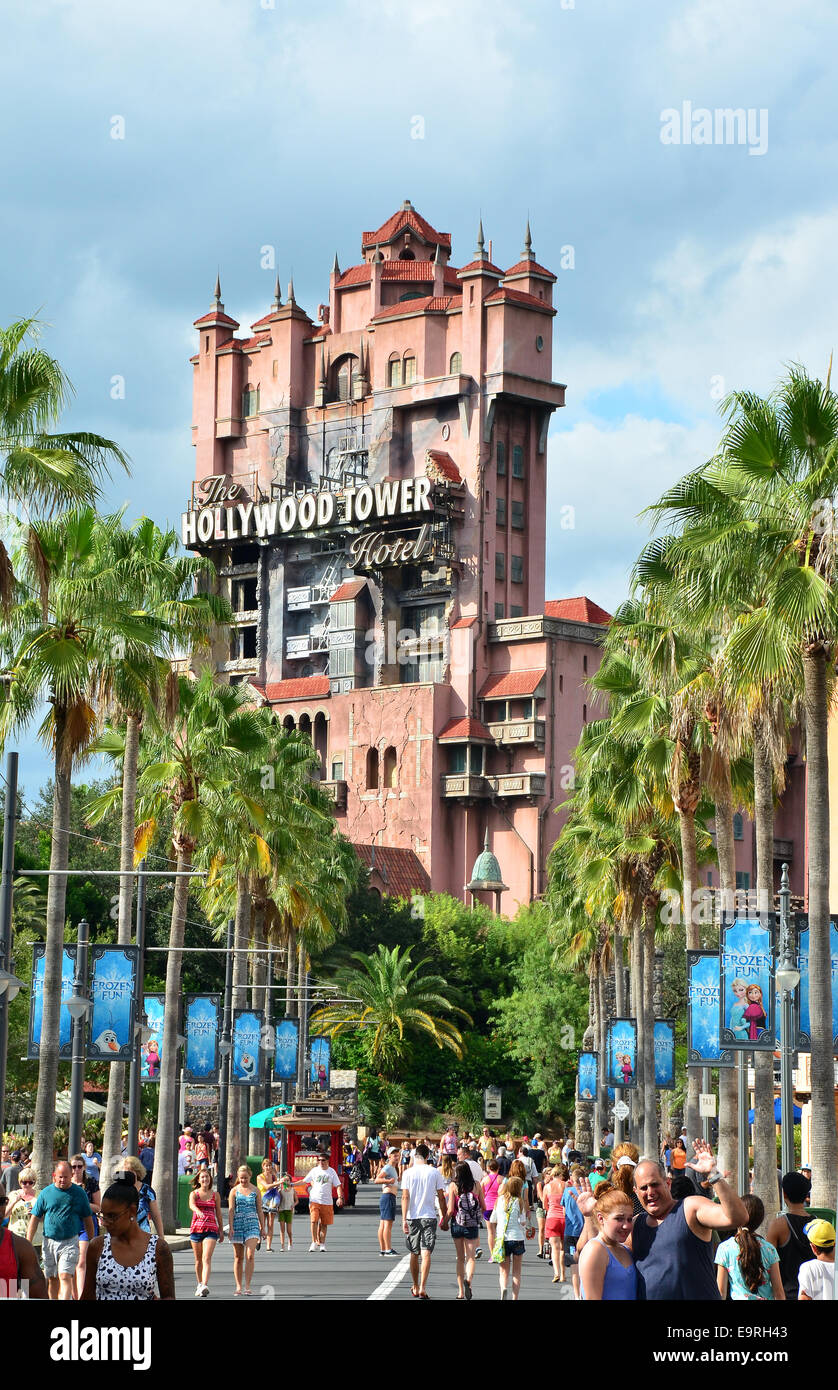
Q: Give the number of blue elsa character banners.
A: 4